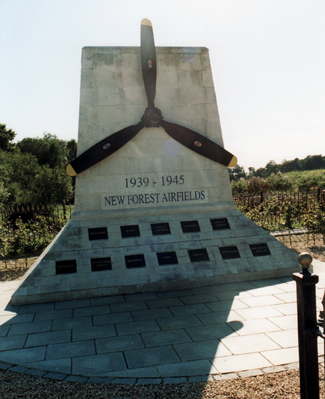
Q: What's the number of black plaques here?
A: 12